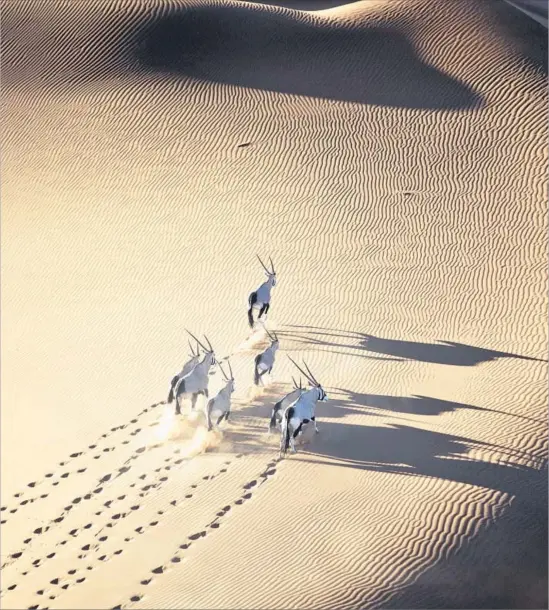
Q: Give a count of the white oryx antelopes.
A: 7